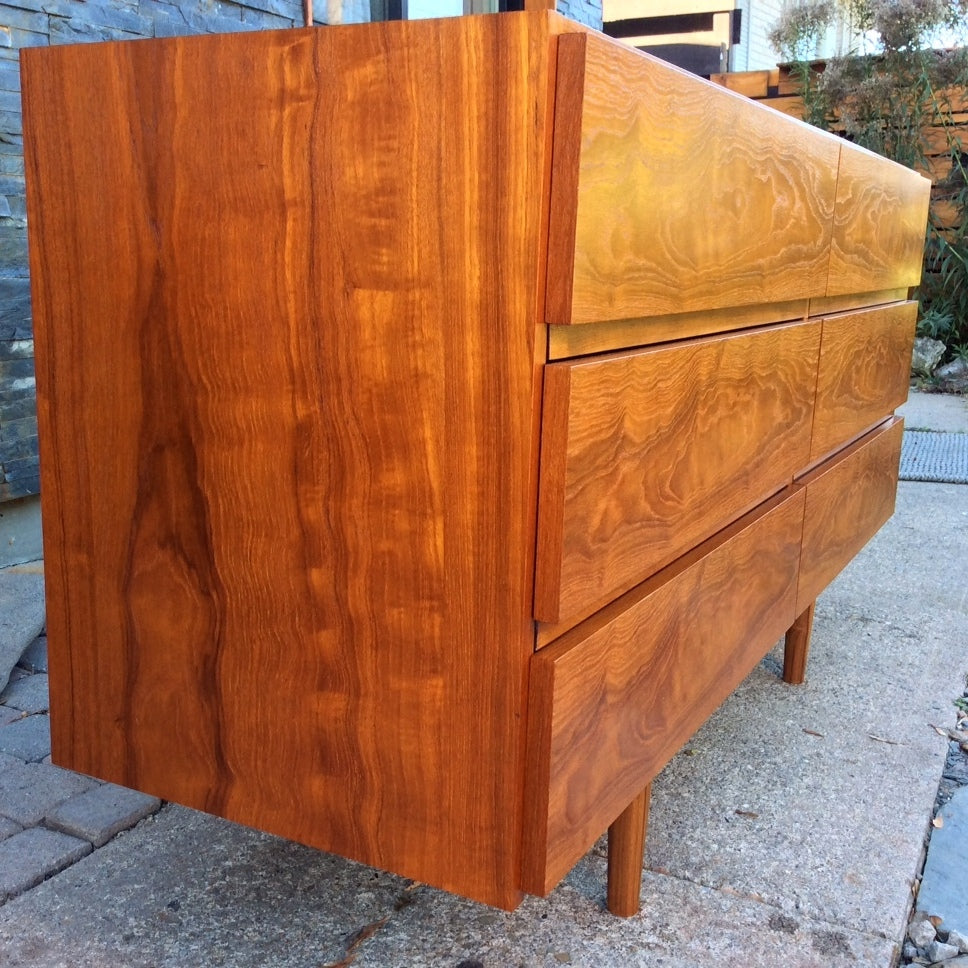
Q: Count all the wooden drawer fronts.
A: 6